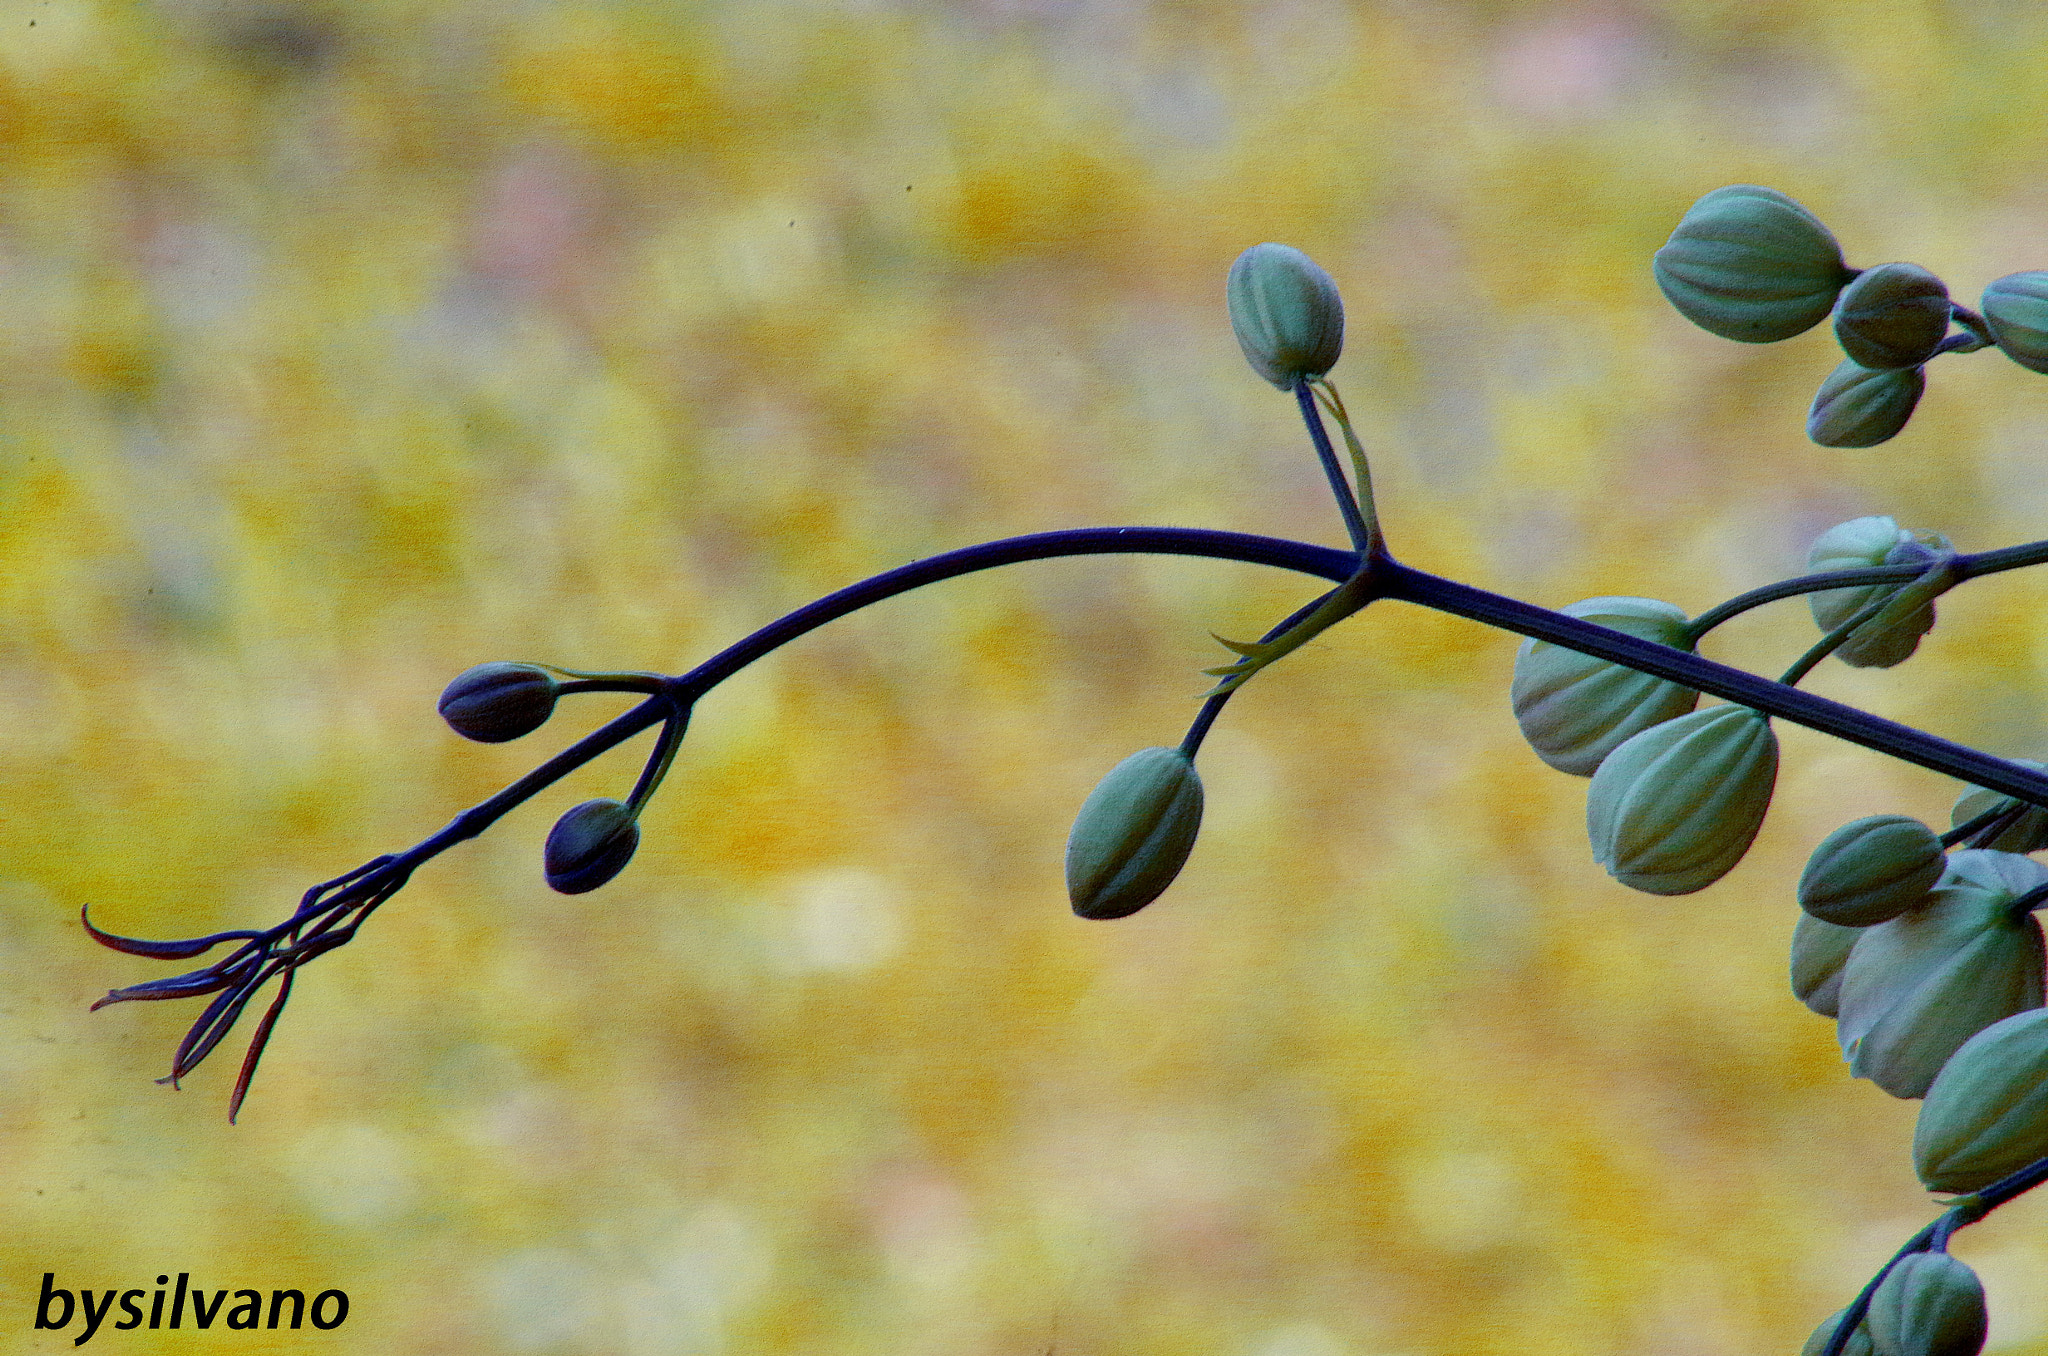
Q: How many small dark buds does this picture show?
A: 2